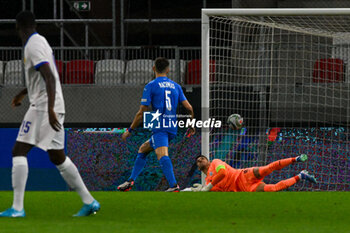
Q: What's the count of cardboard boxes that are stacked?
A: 0